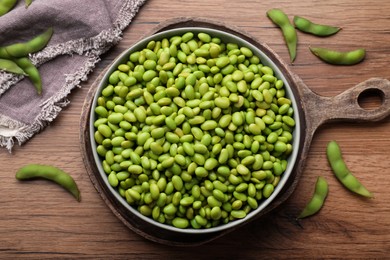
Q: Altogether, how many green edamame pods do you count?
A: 11